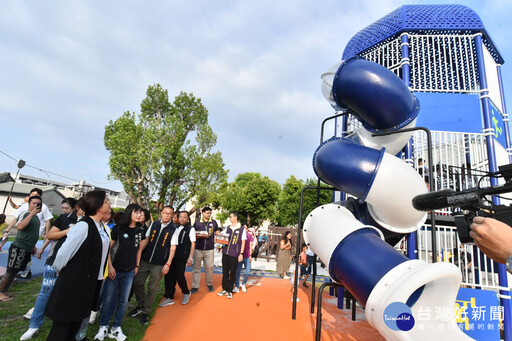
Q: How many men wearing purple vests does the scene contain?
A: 2